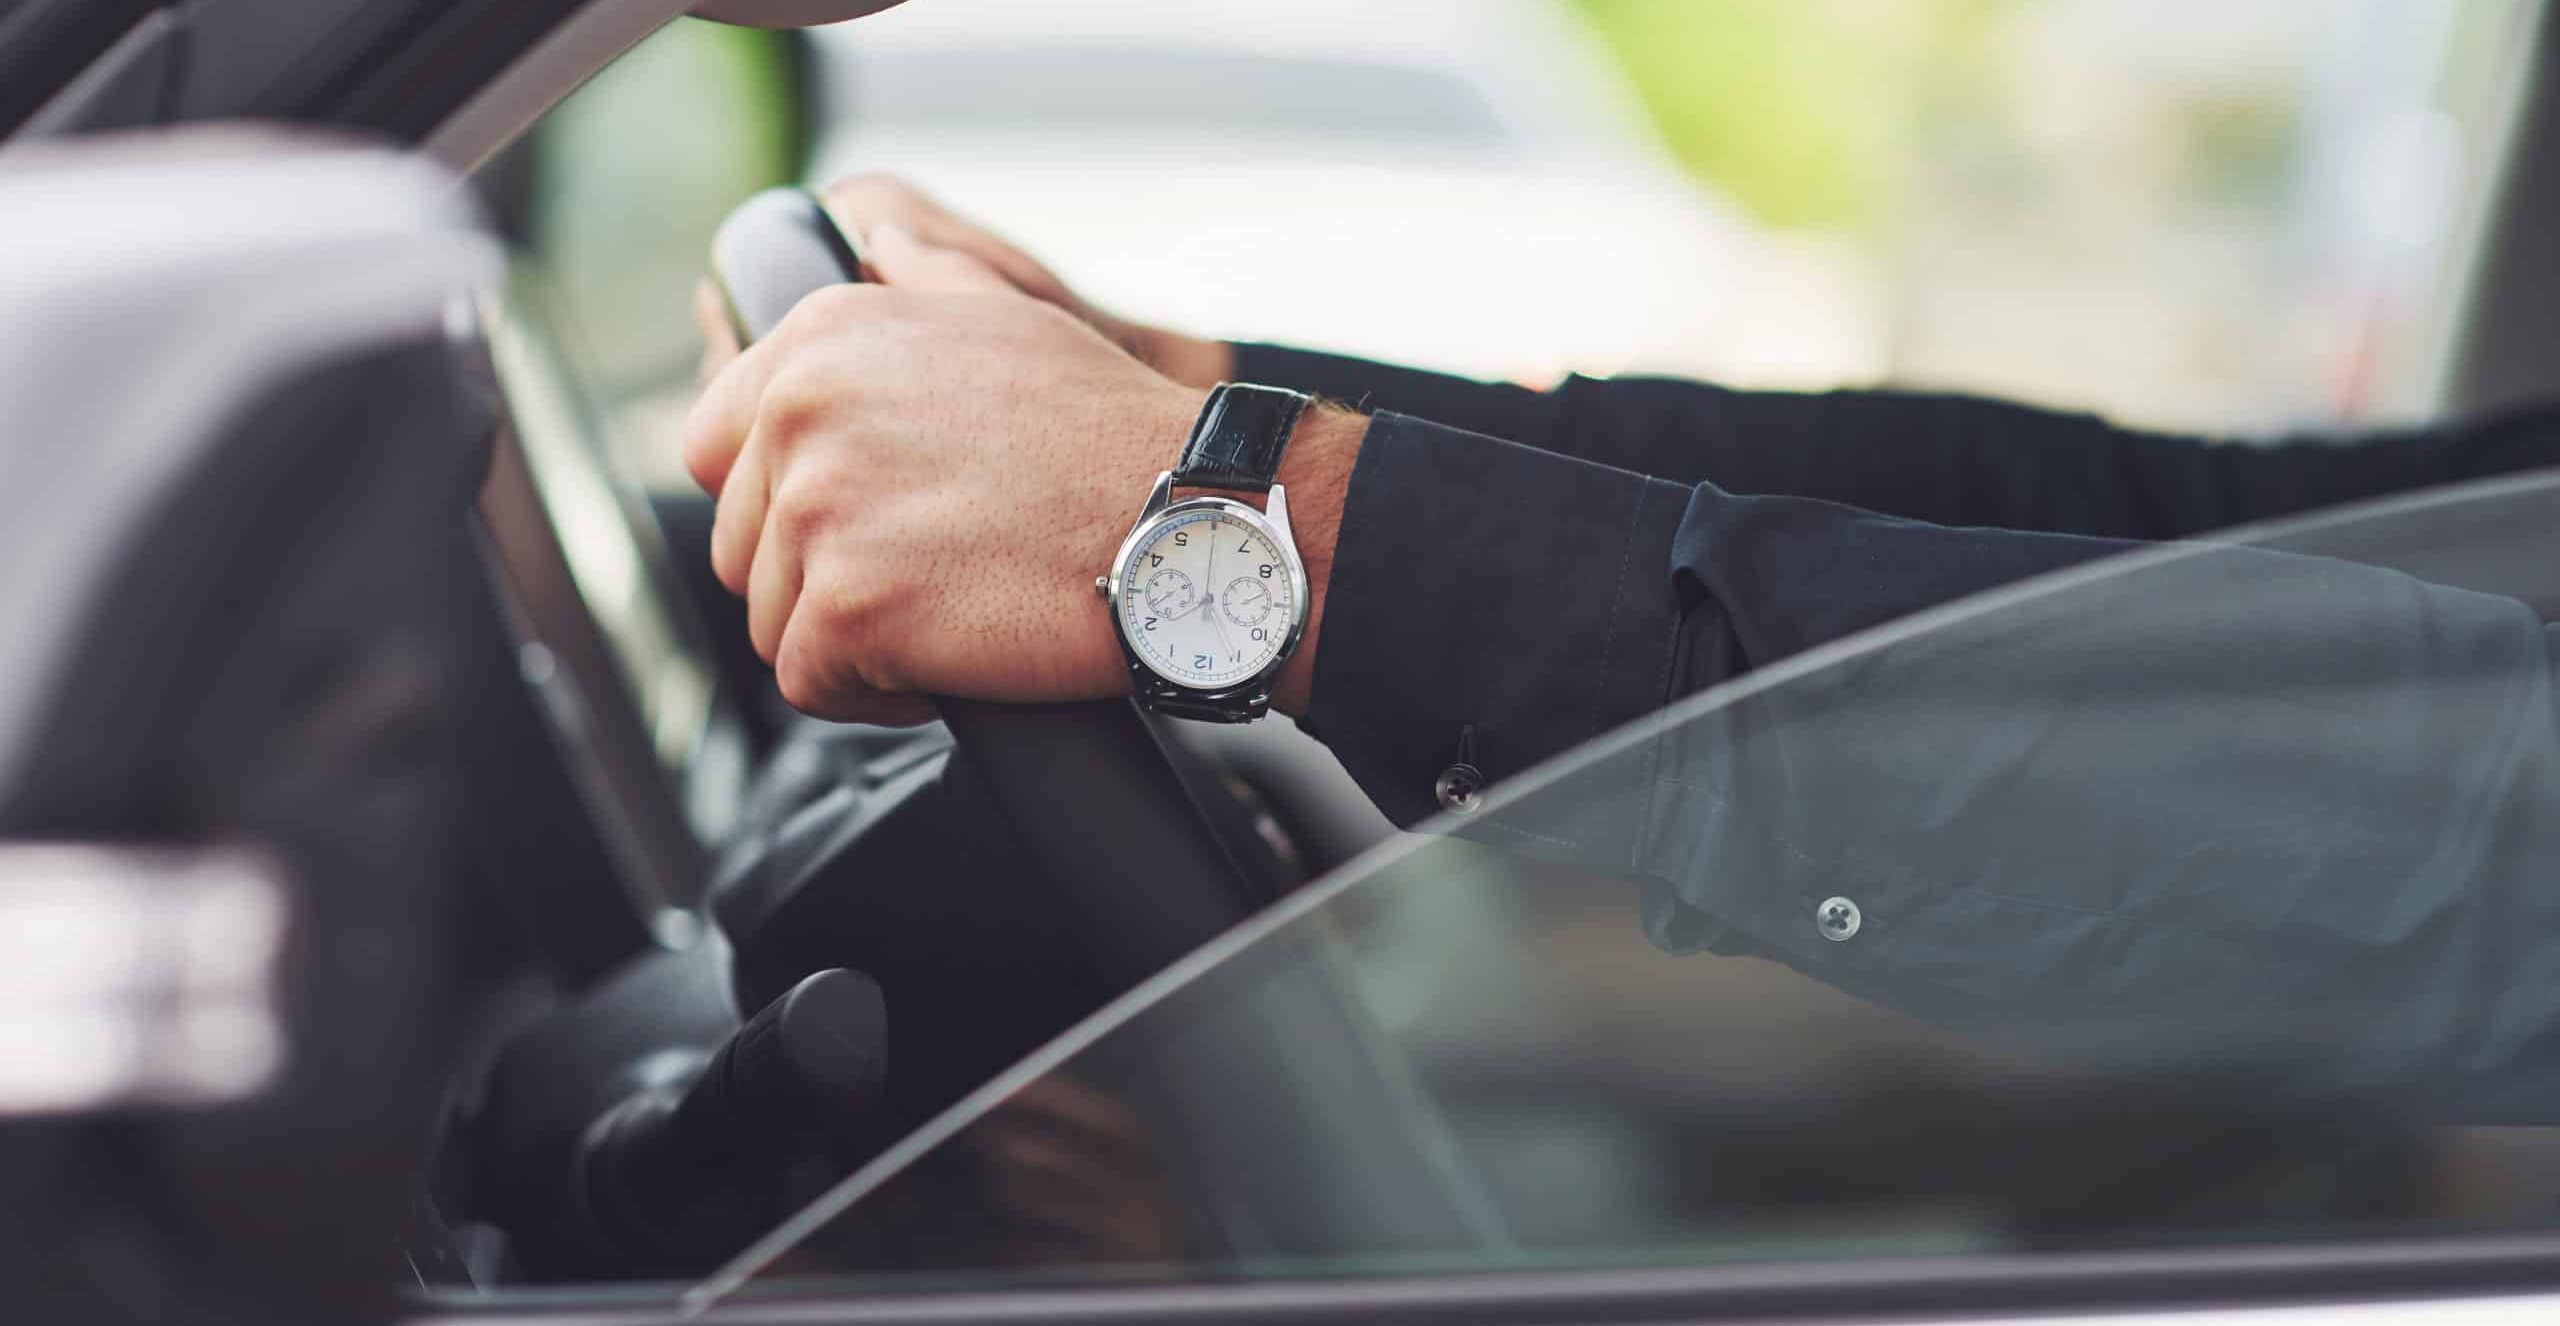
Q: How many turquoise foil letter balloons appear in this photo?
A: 0